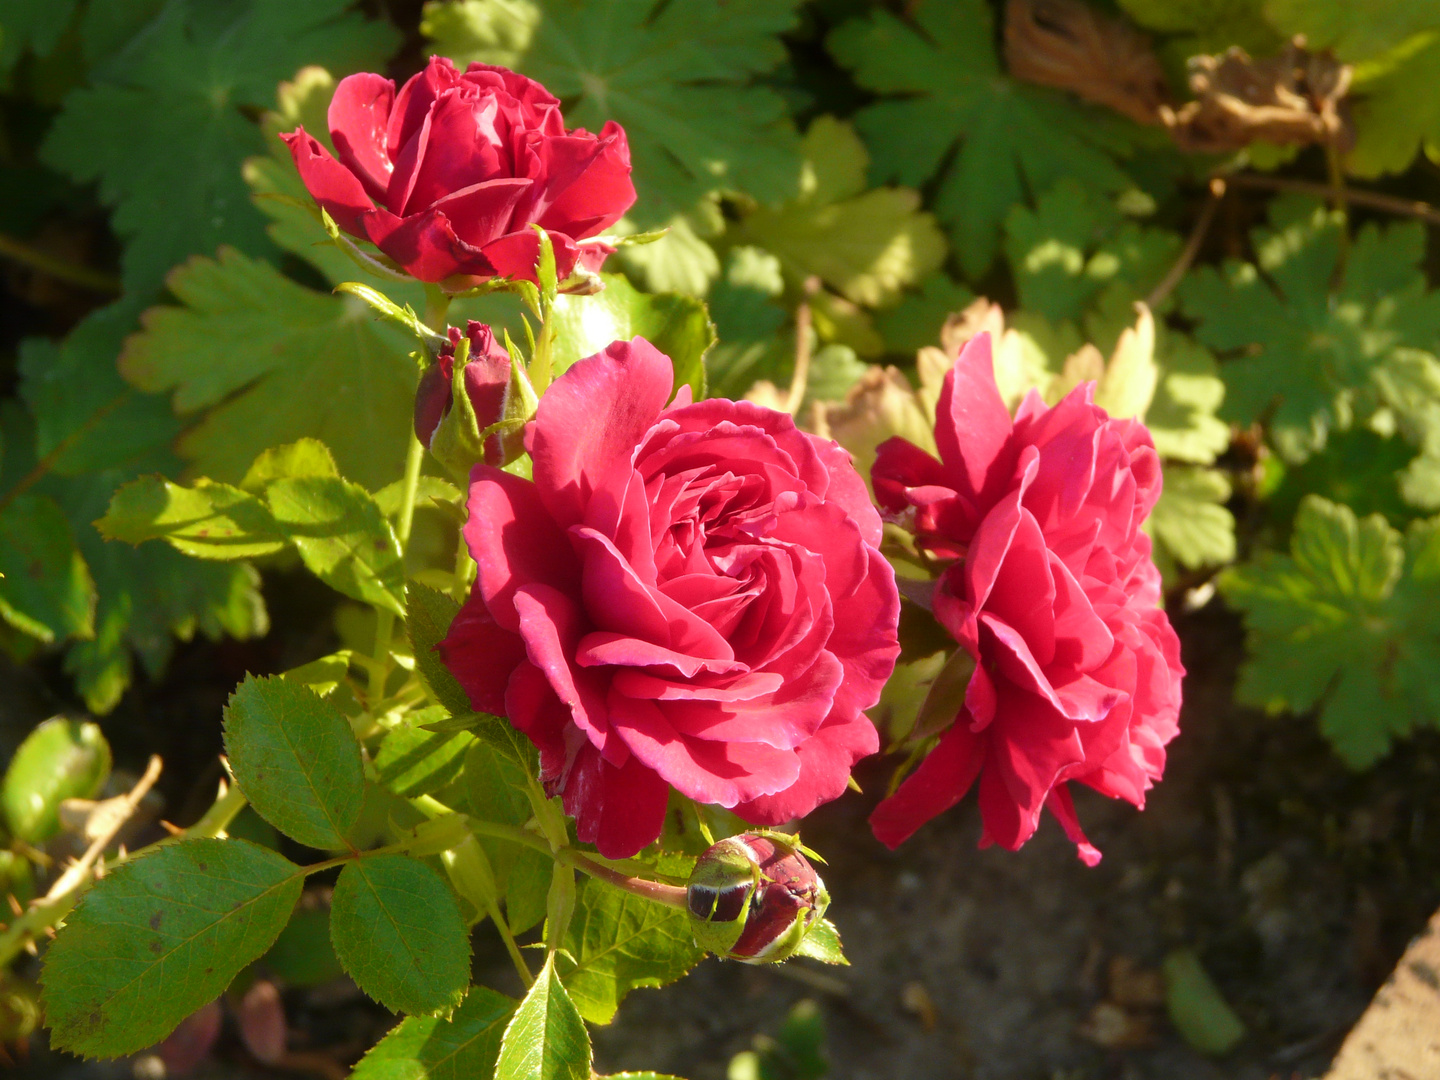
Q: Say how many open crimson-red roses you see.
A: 3